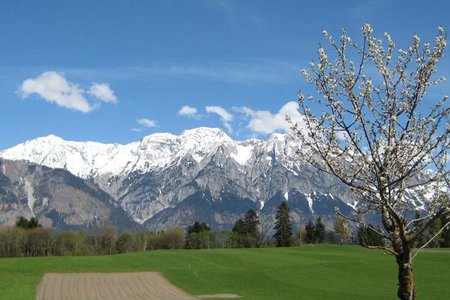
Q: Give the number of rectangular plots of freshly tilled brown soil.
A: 1